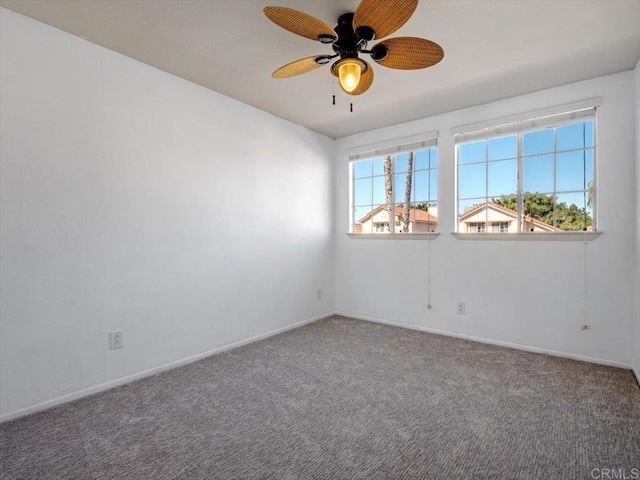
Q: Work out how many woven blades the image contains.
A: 5